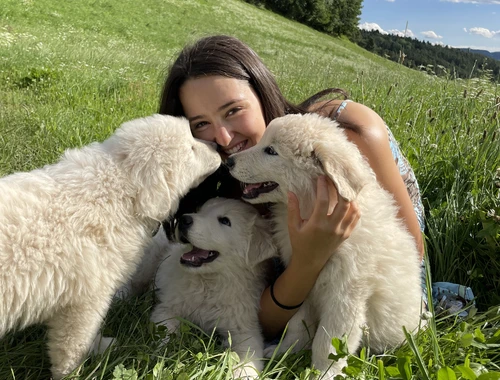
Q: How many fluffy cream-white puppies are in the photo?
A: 3